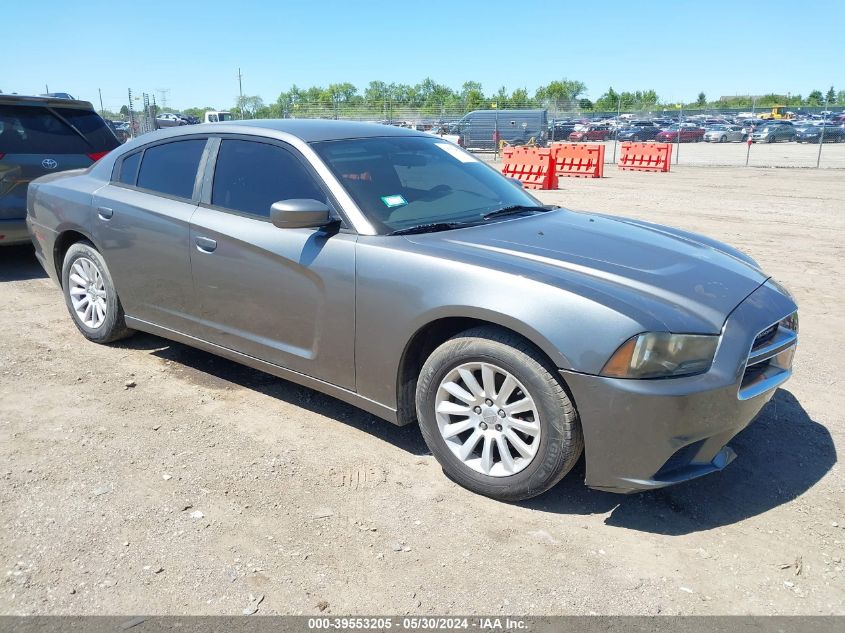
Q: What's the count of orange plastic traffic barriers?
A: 3